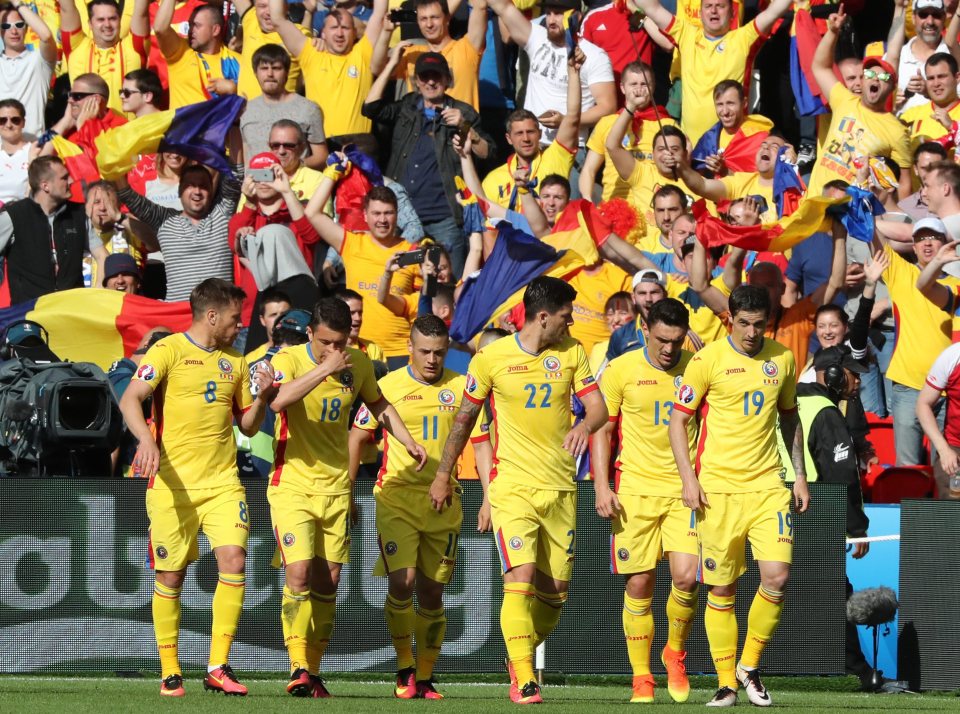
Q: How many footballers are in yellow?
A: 6